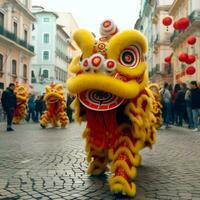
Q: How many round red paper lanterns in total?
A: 8